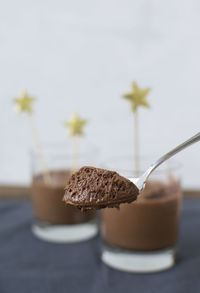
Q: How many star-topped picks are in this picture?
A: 3